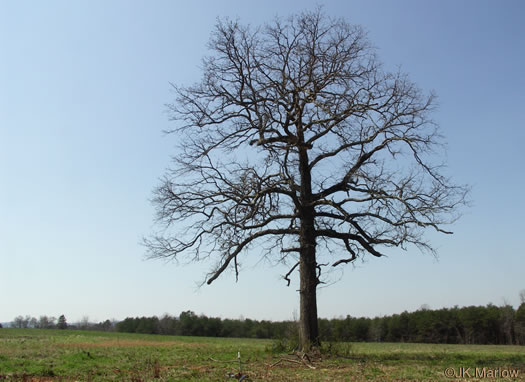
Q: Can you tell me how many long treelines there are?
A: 1